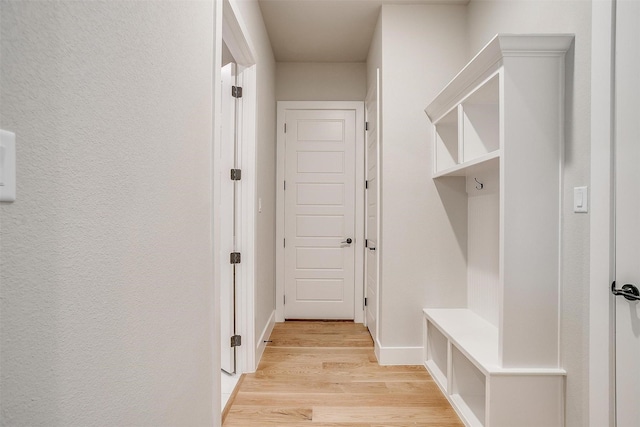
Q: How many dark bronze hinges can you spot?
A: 12